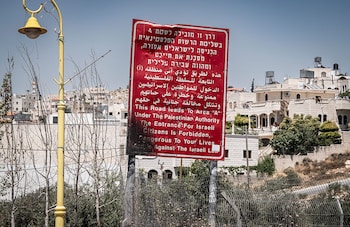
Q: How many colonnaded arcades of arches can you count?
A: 1